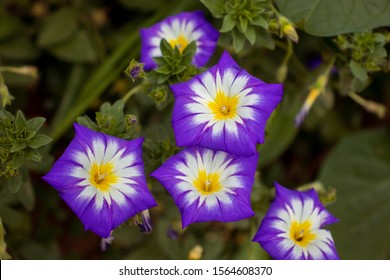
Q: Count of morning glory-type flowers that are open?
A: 5